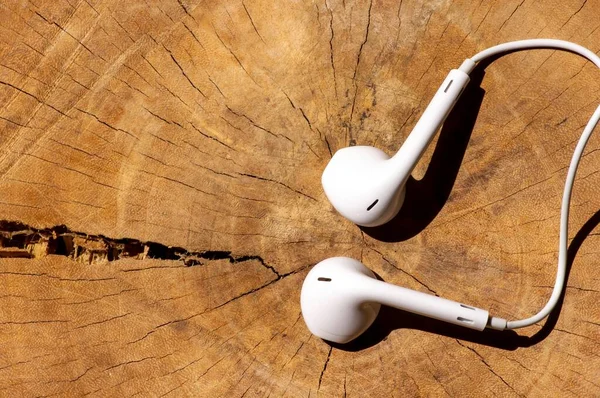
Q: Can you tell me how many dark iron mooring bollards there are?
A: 0